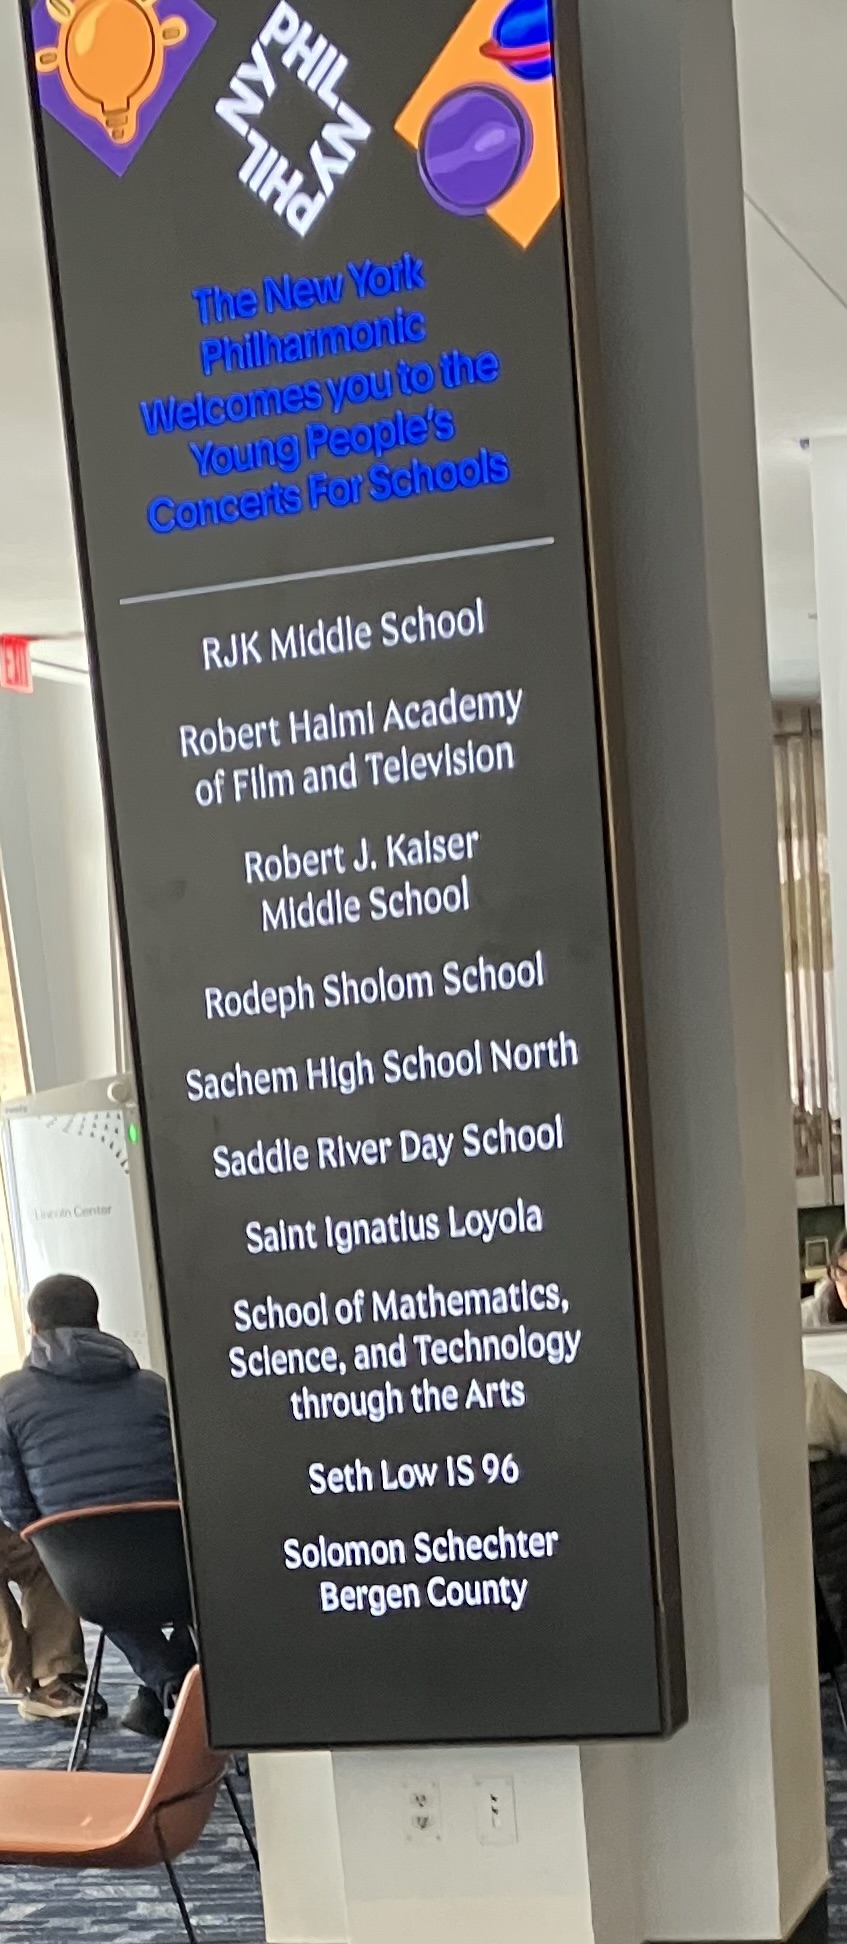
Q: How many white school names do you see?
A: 10